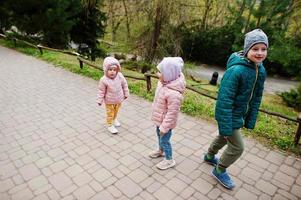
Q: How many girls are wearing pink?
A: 2